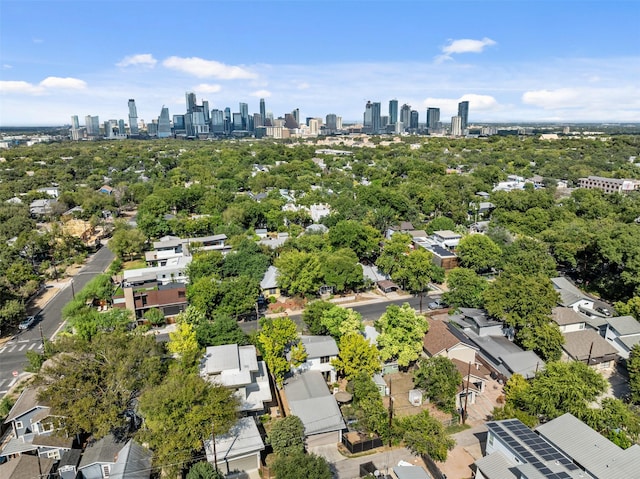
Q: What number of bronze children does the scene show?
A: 0